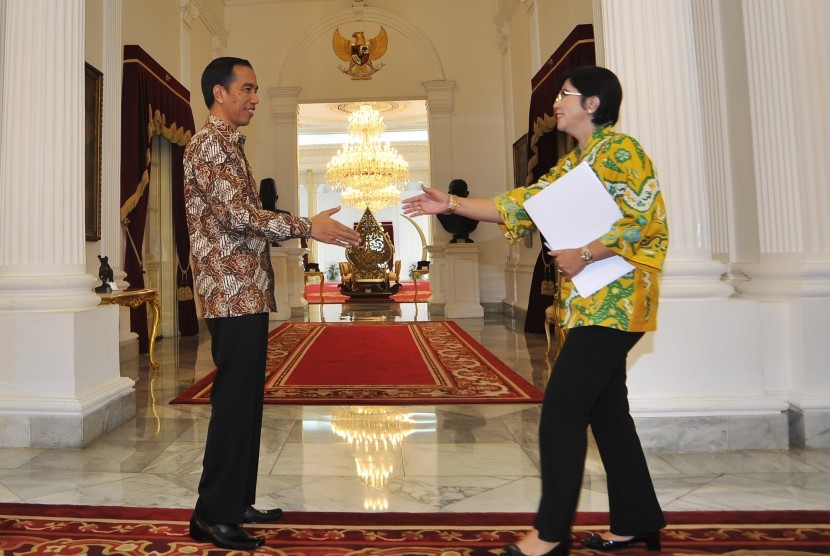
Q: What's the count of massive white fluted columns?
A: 3